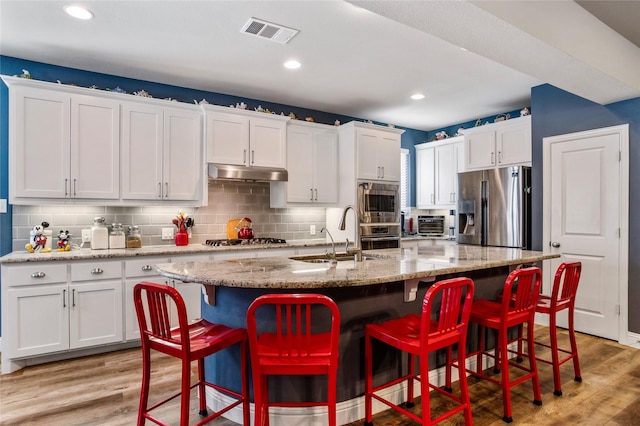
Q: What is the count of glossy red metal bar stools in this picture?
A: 5